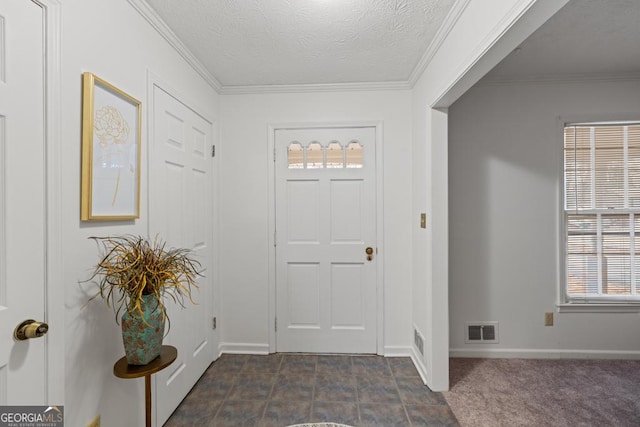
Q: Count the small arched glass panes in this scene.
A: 4